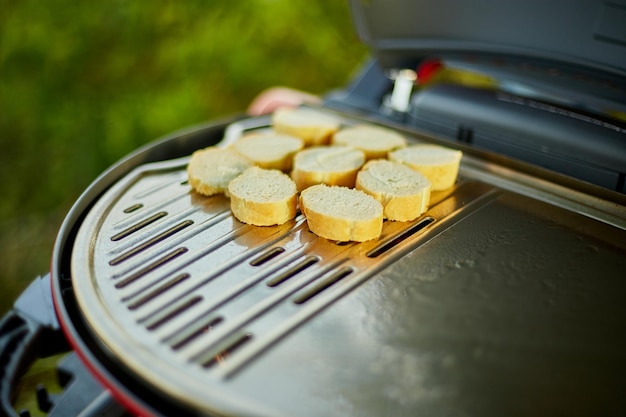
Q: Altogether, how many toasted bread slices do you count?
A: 9